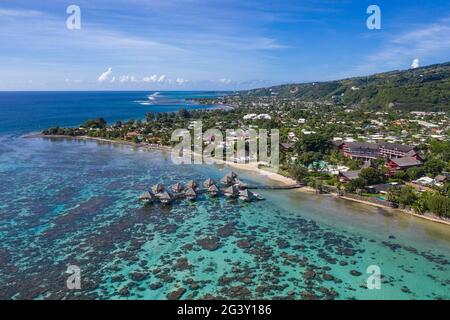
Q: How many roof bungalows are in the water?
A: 12